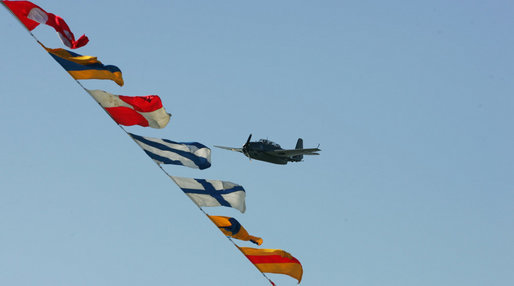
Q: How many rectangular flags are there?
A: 5